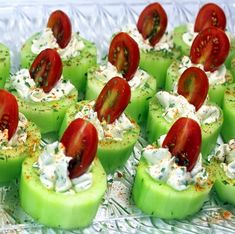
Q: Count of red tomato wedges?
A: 11